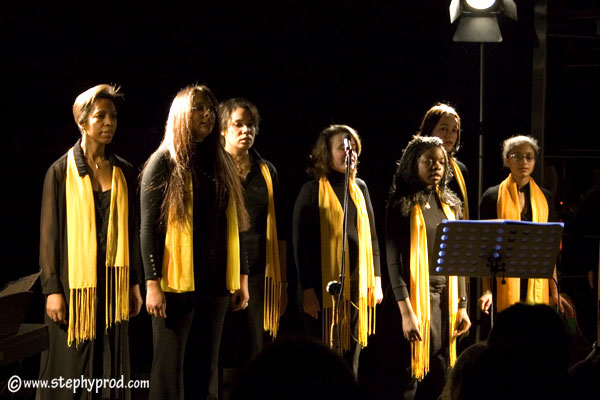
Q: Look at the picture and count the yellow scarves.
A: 7